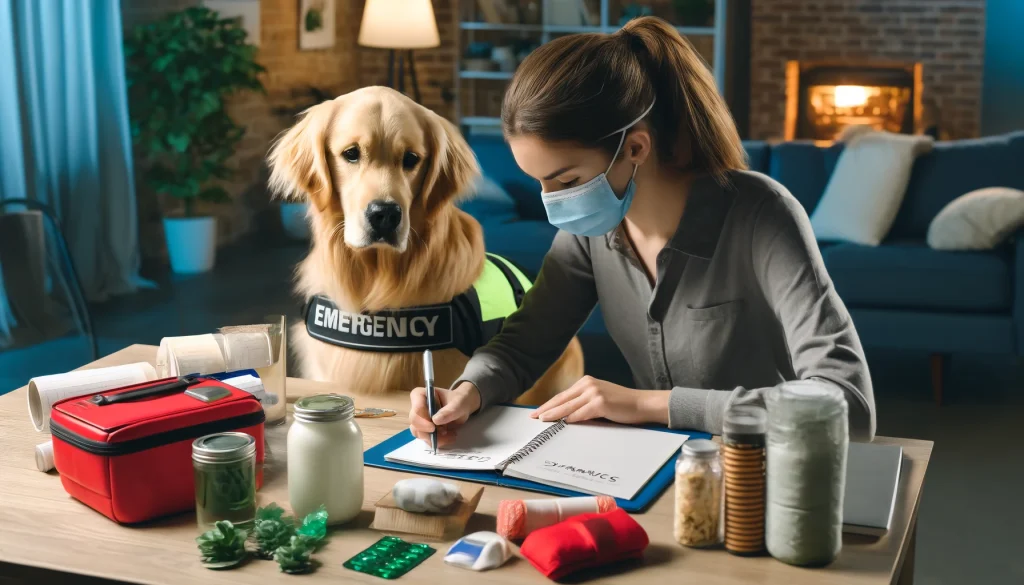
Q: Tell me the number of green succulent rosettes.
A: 3